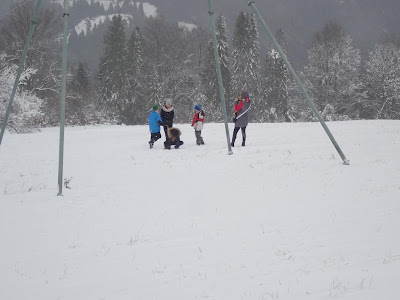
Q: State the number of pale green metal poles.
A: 4